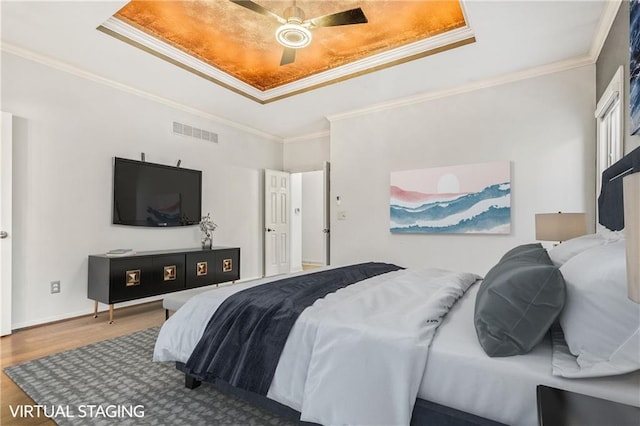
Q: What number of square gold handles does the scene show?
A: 4